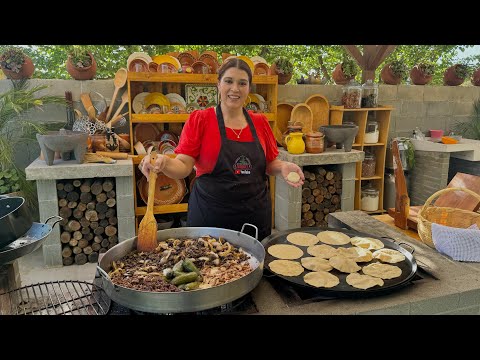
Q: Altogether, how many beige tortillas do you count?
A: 13